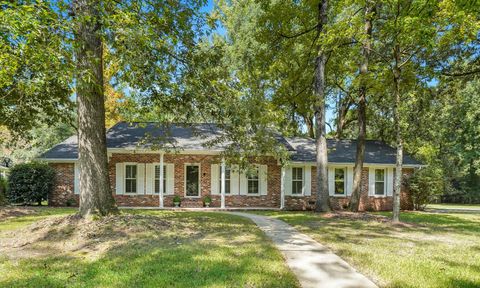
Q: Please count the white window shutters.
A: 15